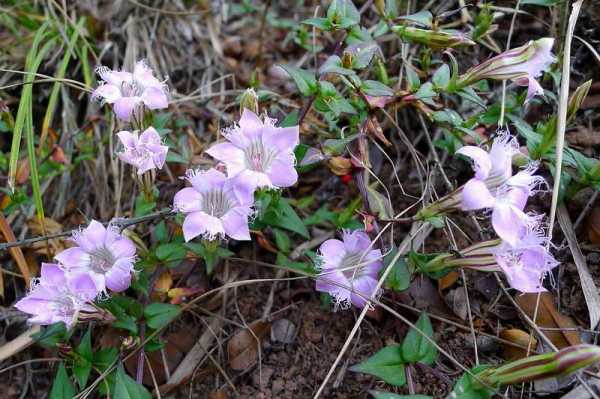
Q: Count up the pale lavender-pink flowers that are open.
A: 10